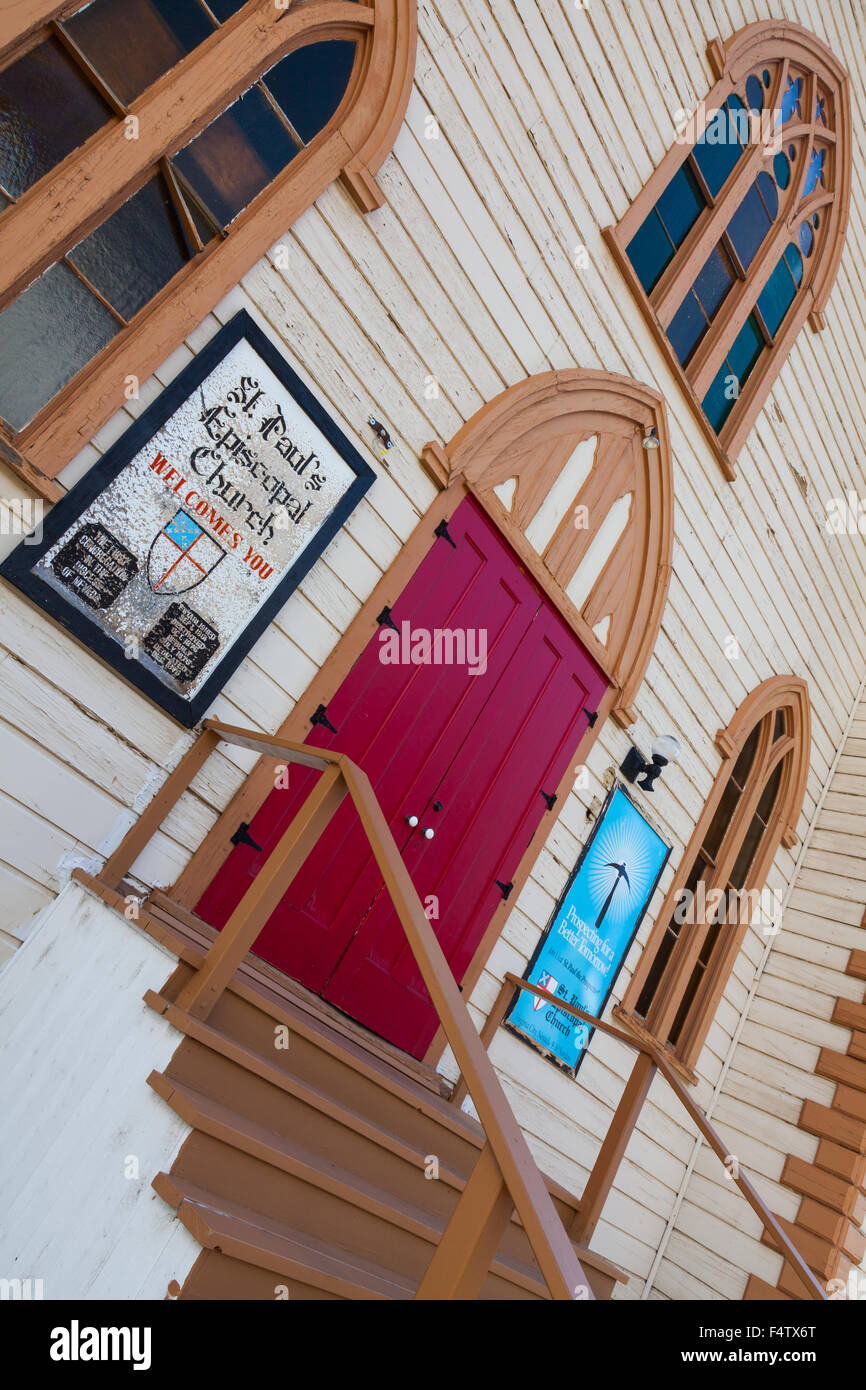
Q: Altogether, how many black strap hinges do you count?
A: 7